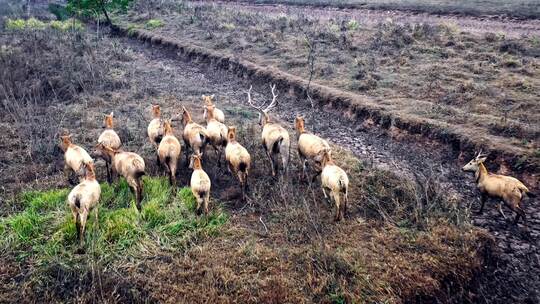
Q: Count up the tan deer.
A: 15